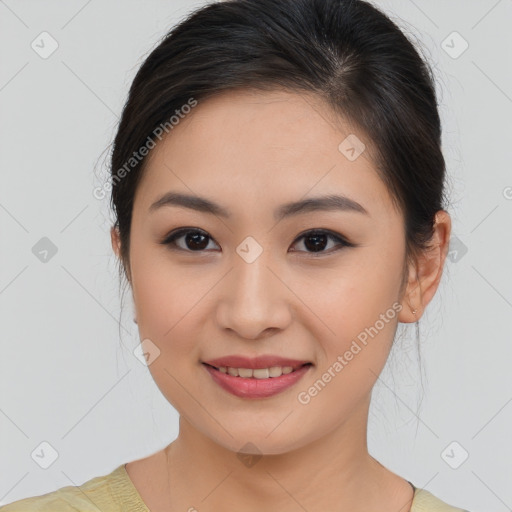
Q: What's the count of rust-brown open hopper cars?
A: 0